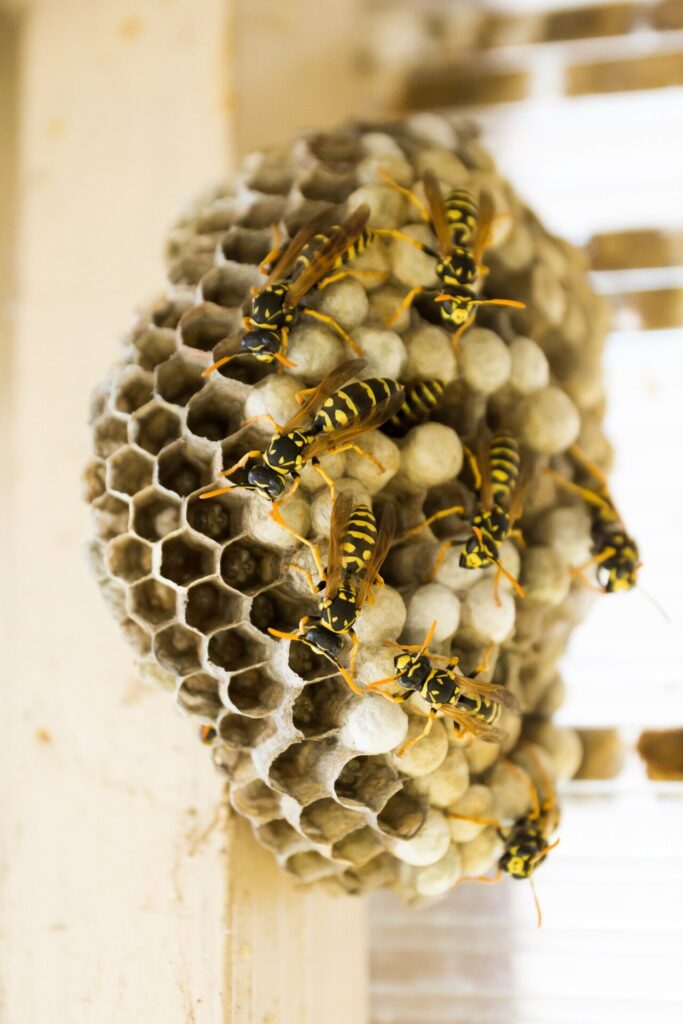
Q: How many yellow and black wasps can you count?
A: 9